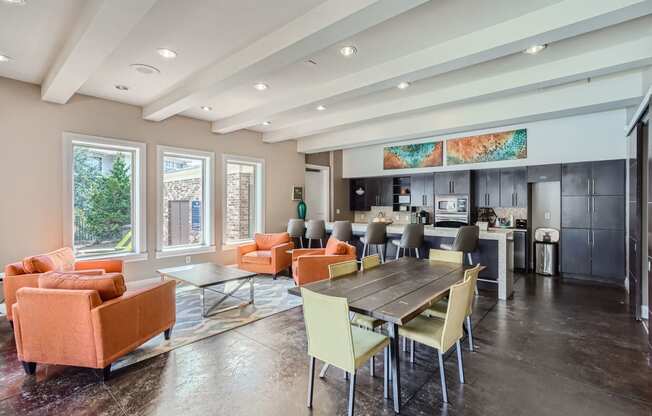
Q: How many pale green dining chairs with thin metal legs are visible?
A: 6